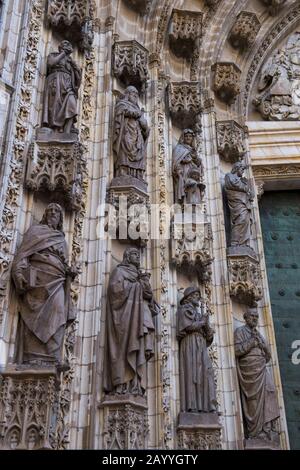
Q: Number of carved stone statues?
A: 8